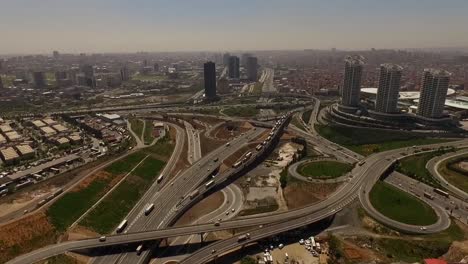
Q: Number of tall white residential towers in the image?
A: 3